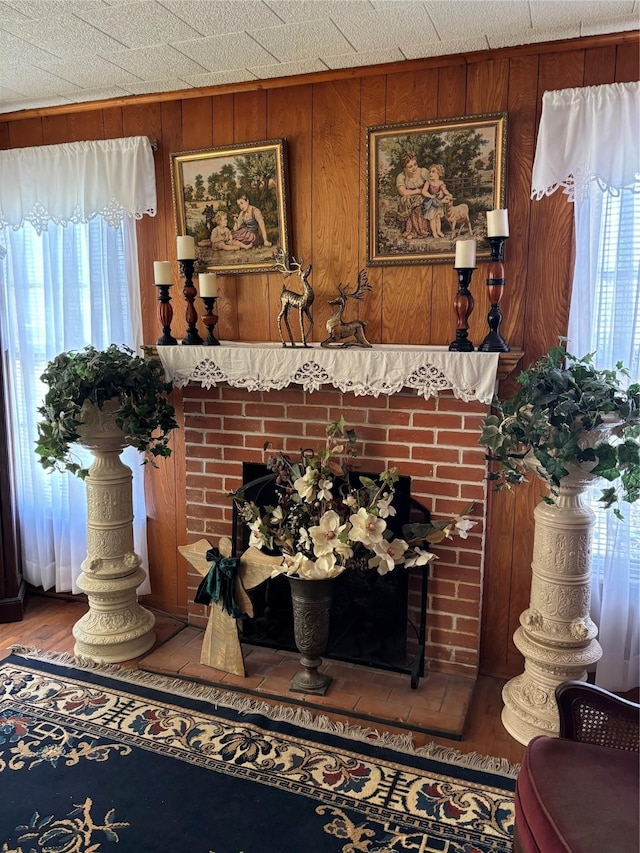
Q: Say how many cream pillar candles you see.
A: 5